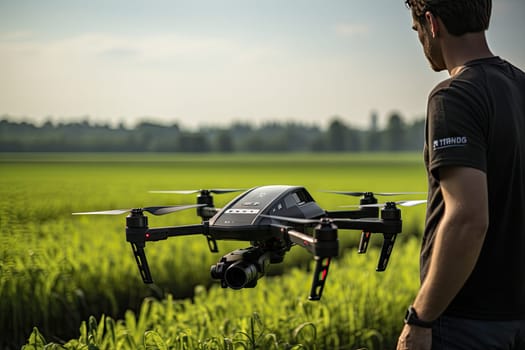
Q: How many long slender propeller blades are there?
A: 10